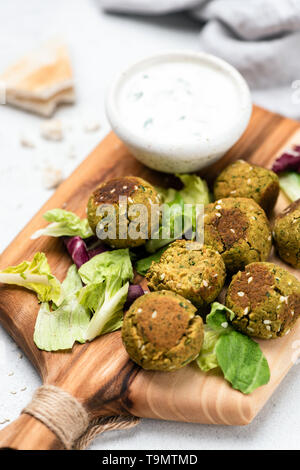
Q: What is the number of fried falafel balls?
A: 7